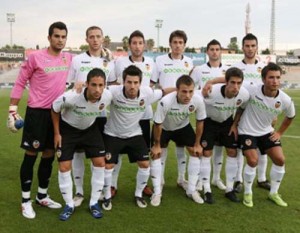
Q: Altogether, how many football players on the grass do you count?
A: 11